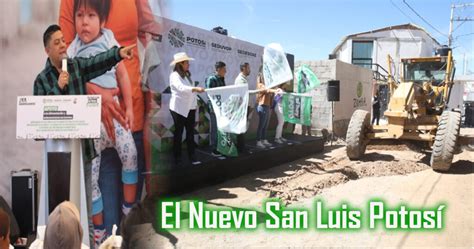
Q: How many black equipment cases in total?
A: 1